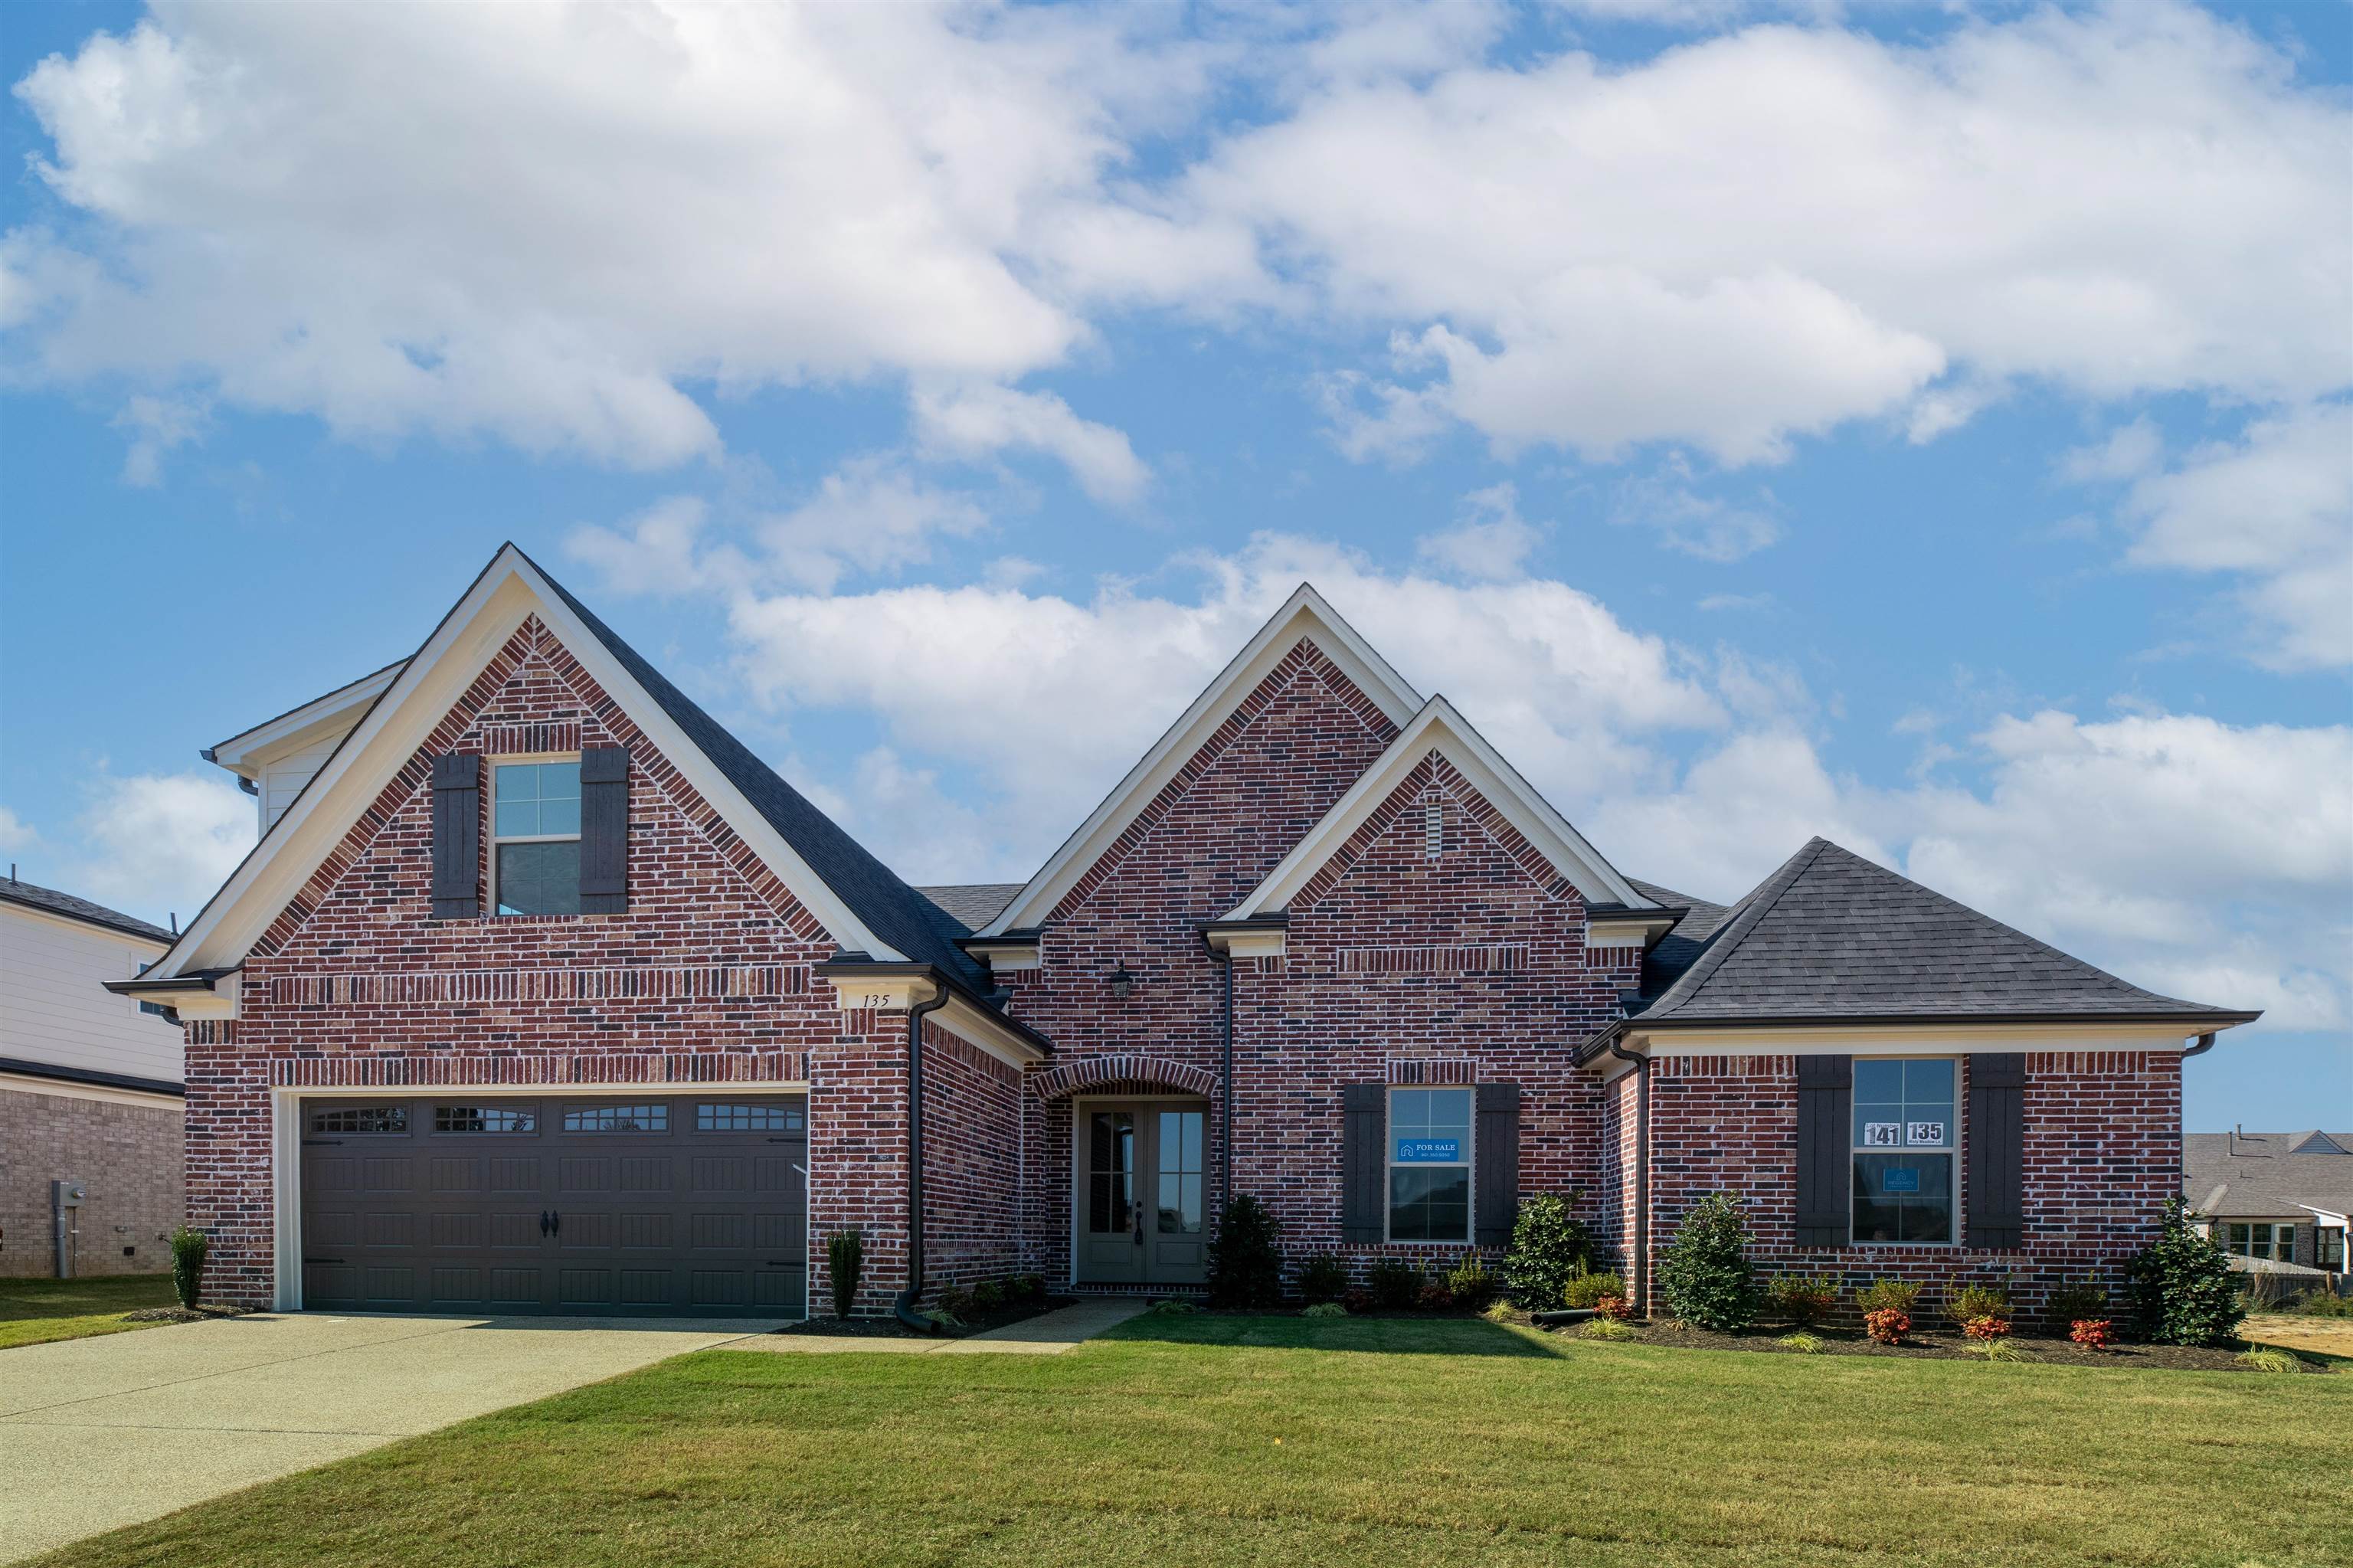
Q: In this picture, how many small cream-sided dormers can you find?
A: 1